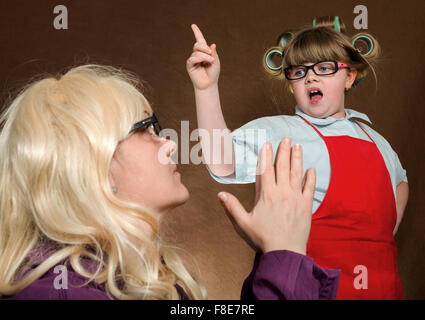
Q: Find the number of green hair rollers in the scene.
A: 4